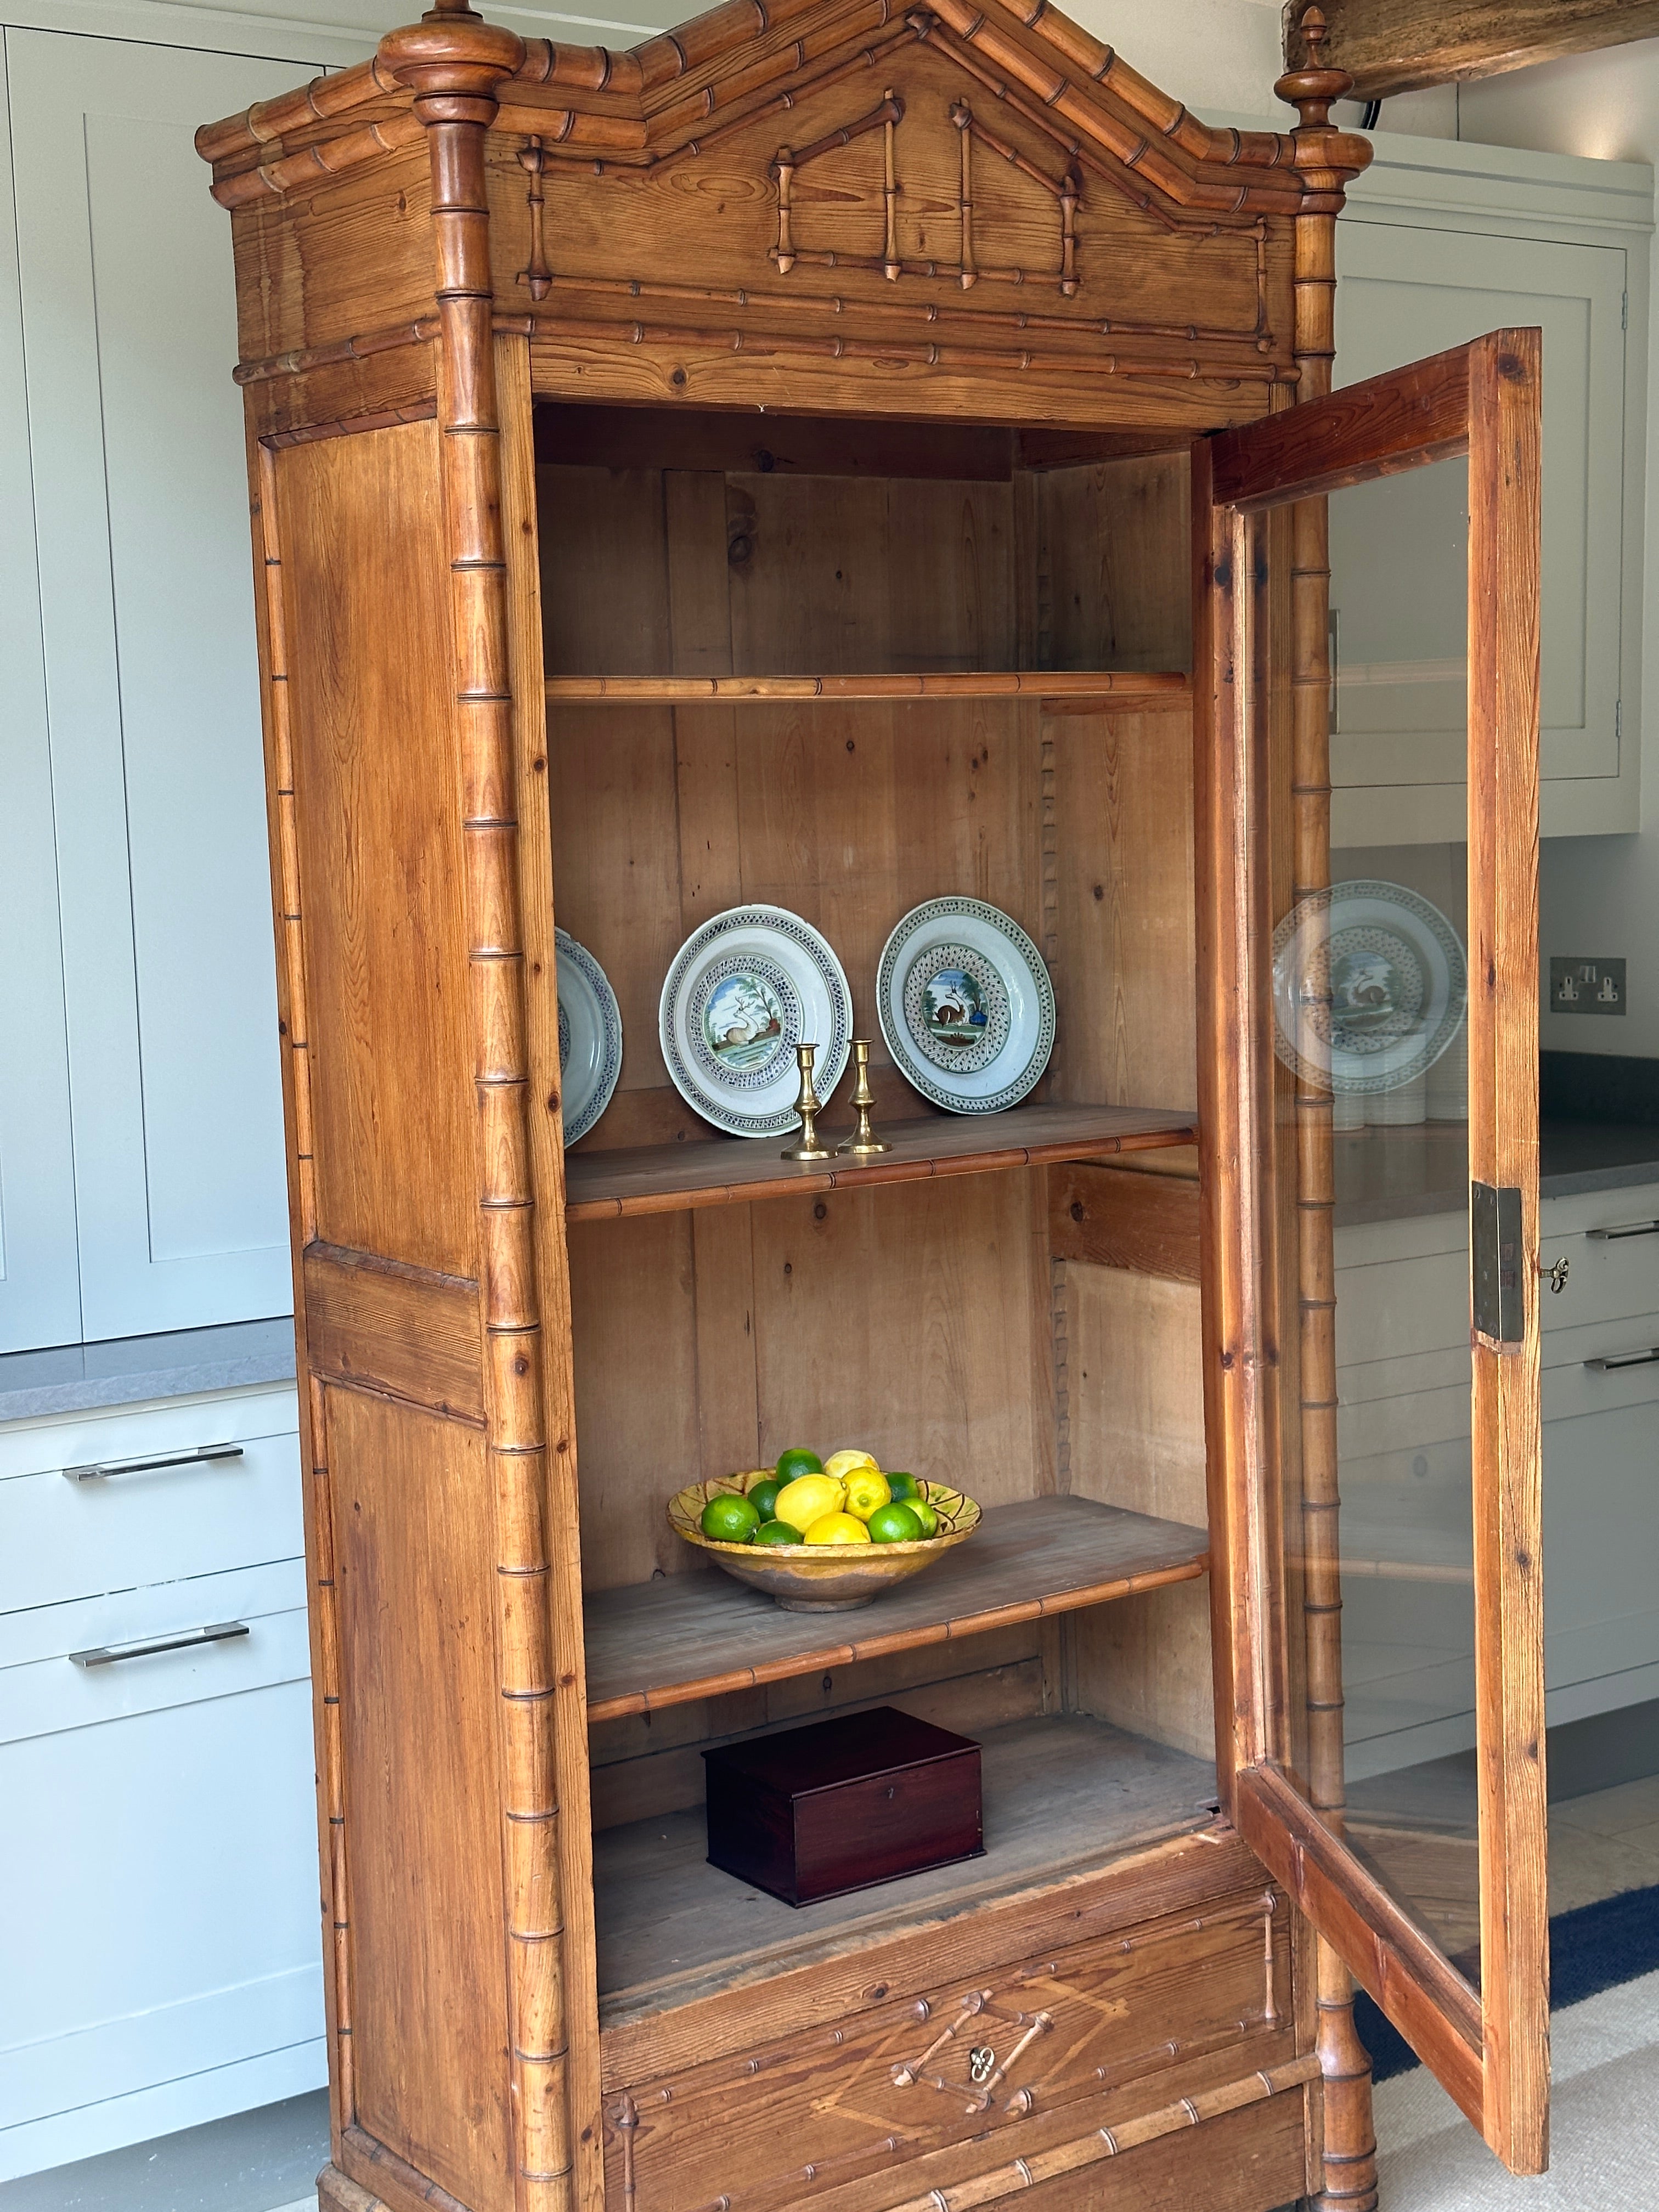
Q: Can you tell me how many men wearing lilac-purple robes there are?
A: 0